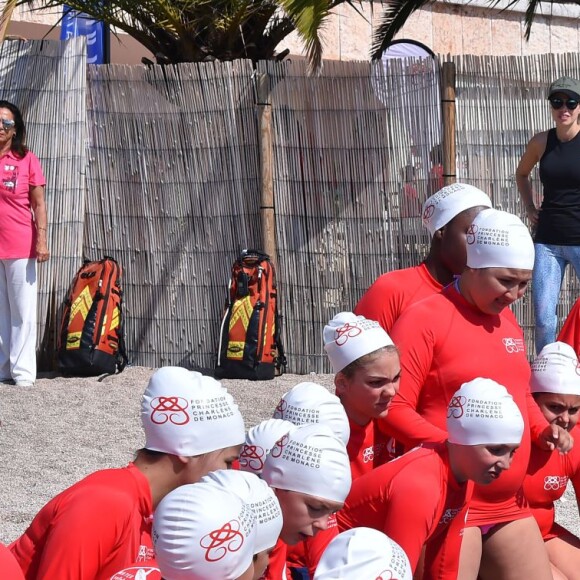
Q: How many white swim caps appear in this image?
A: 12